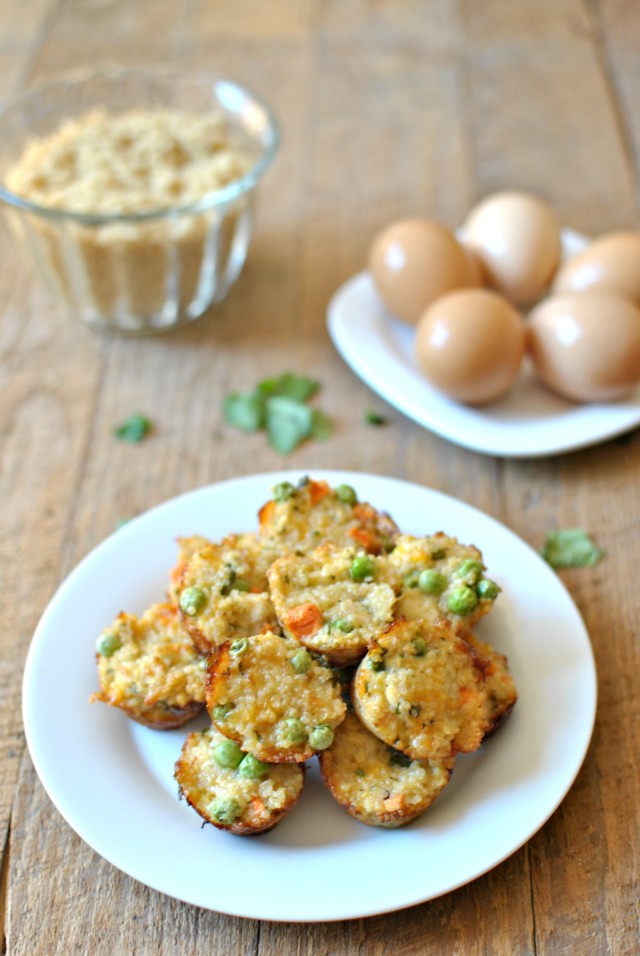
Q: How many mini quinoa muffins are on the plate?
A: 11